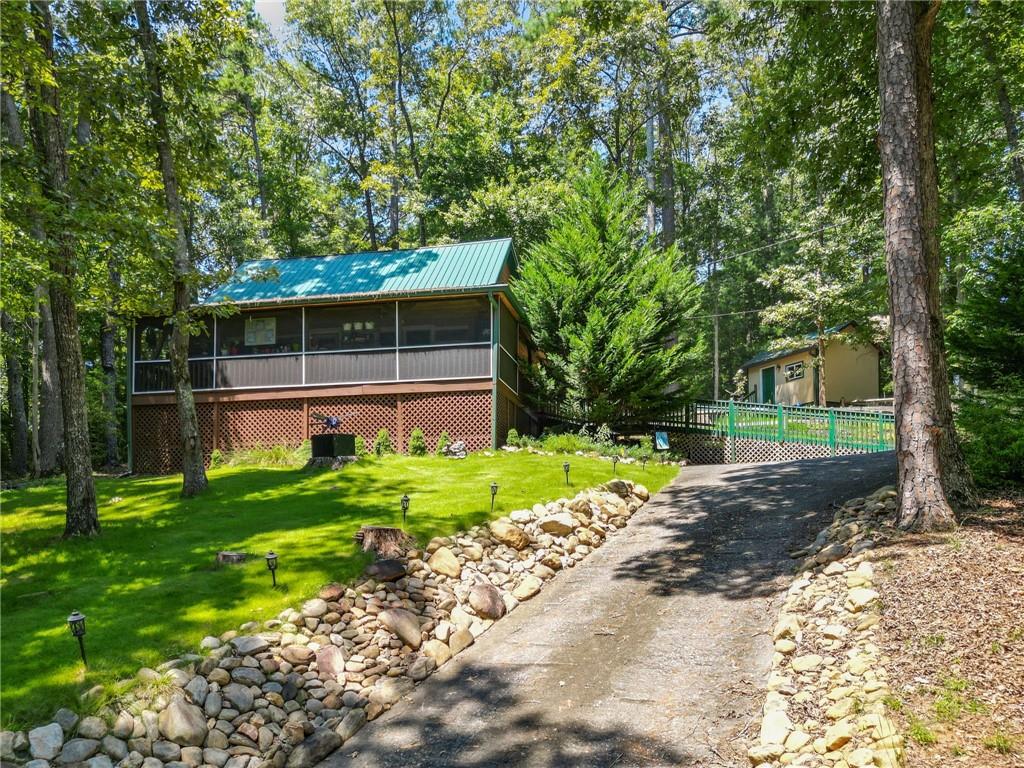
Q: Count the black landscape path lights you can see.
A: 7